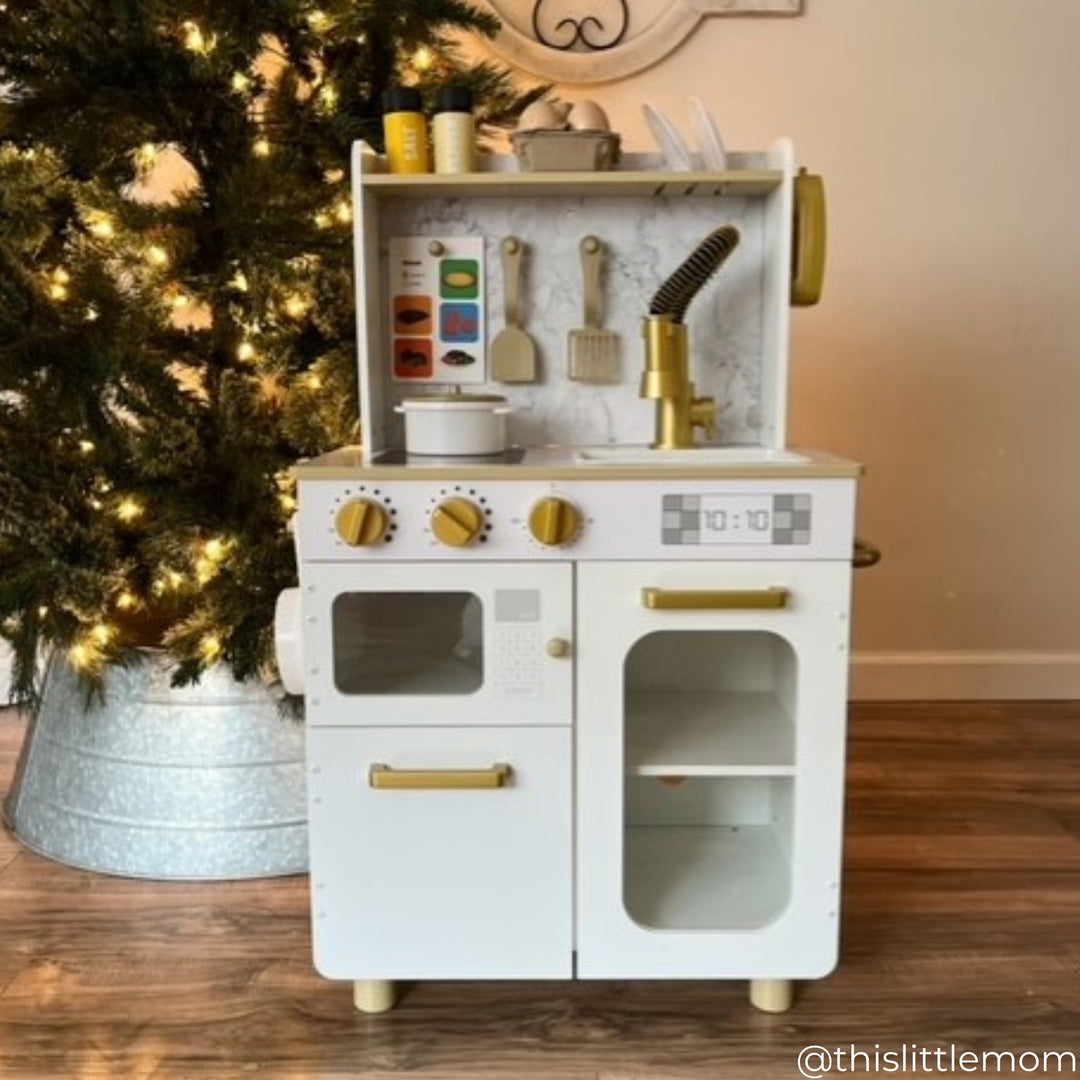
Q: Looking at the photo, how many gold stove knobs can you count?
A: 3